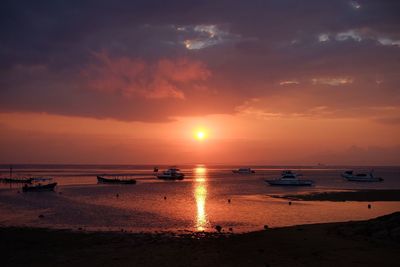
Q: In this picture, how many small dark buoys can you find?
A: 5